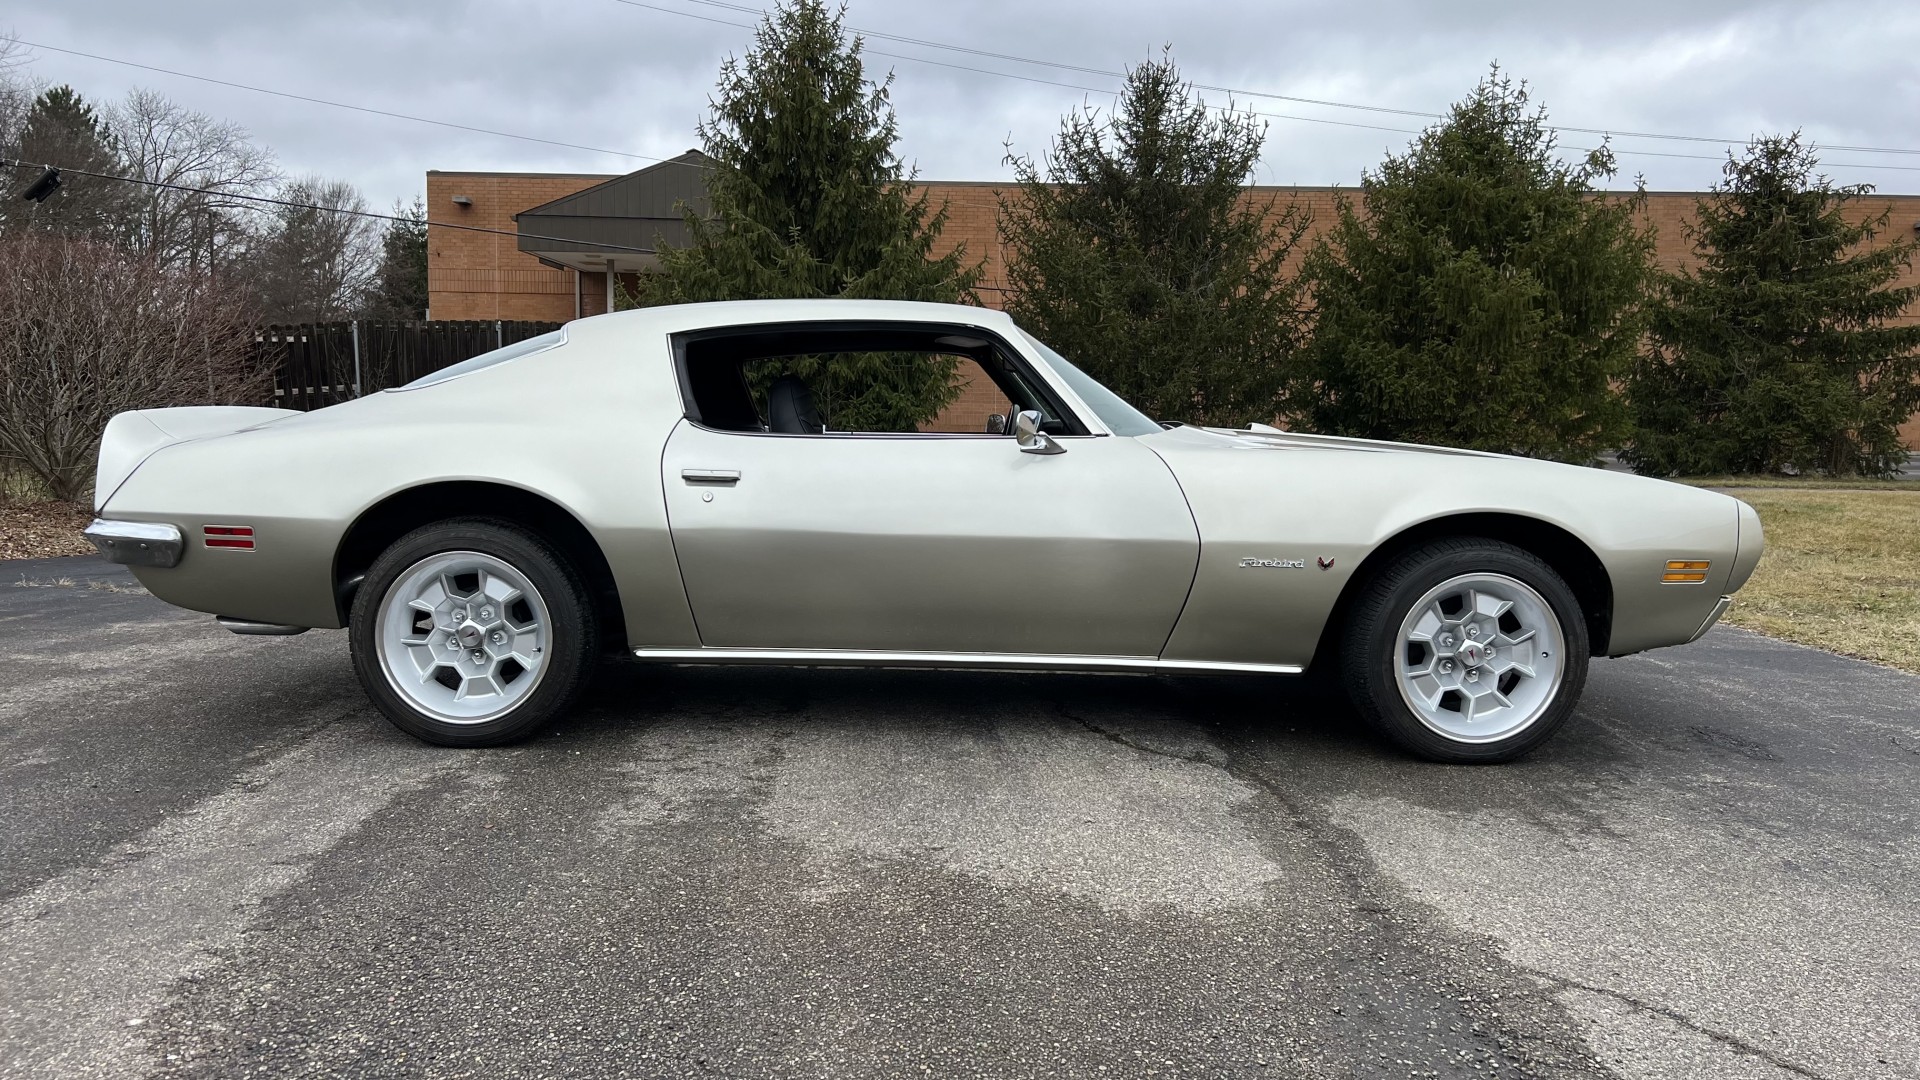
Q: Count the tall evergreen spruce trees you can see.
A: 4